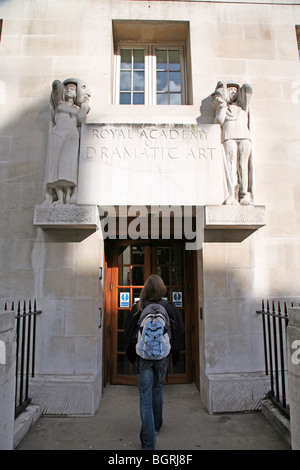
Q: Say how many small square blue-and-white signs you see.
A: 2